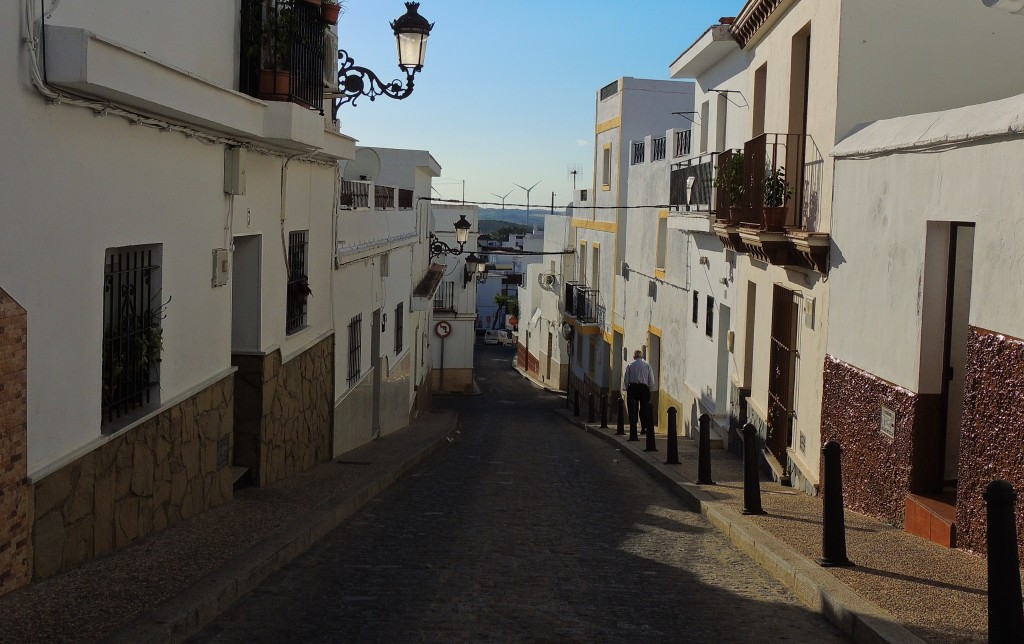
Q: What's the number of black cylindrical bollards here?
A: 11